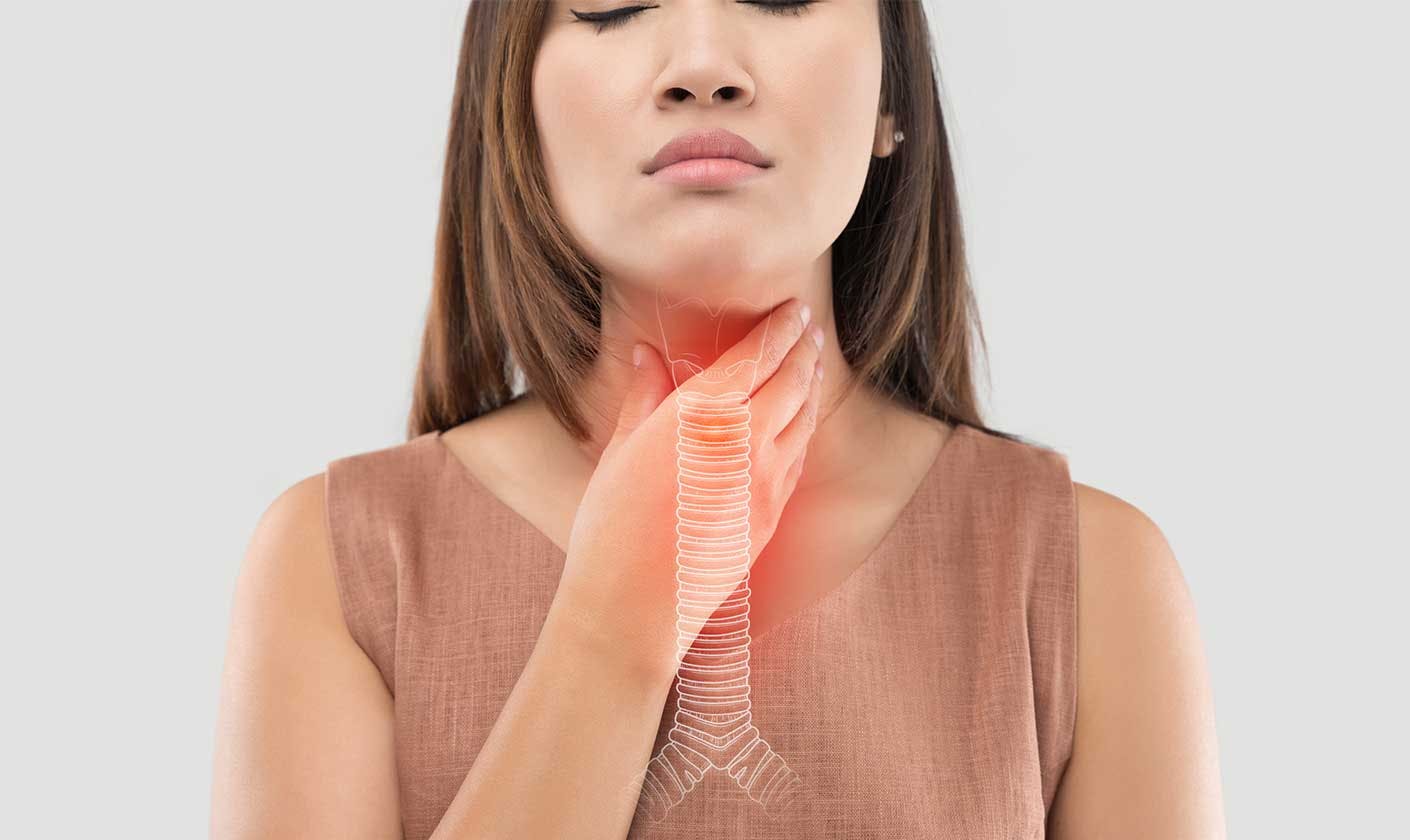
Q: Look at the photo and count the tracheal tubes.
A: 1